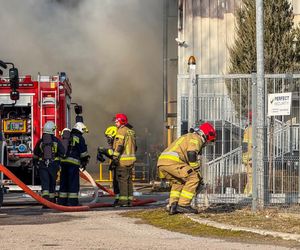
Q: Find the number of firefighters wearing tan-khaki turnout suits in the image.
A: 3